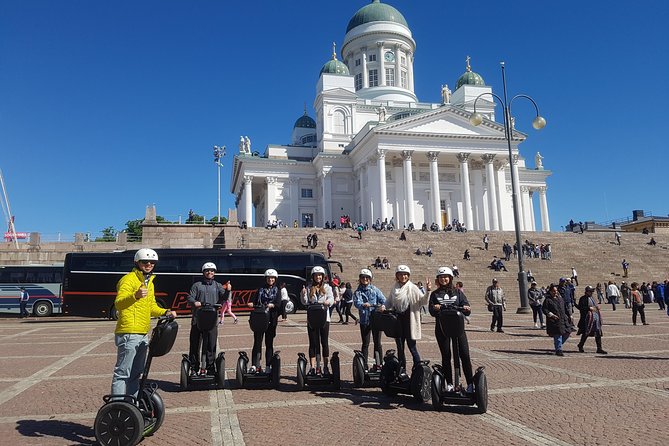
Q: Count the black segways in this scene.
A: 7